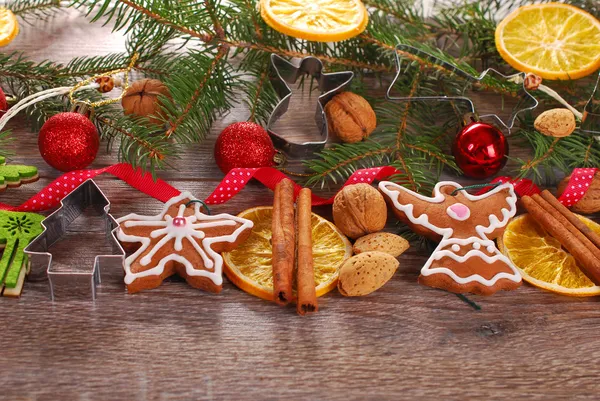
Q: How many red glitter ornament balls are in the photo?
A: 2